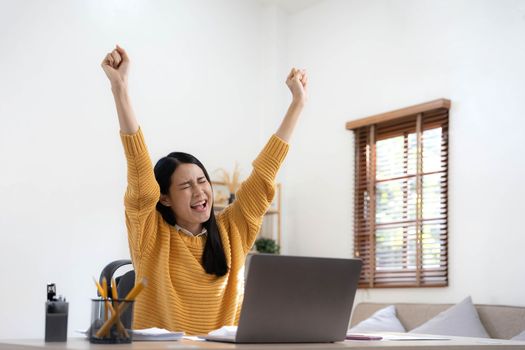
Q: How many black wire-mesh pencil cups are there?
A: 1